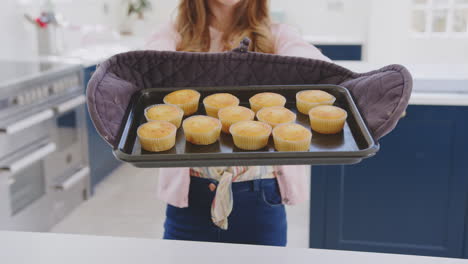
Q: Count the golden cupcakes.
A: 12